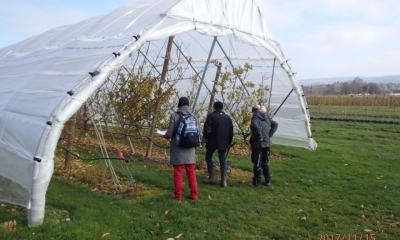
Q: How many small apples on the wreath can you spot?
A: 0